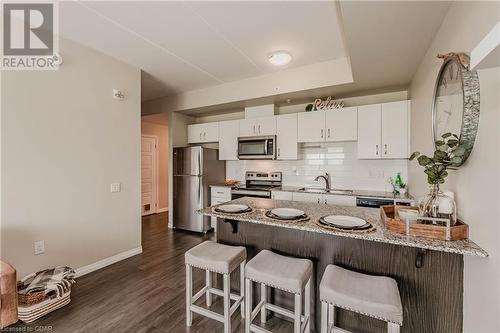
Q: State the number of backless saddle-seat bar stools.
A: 3